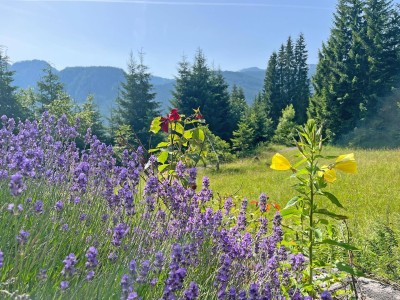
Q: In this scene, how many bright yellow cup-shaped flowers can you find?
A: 3